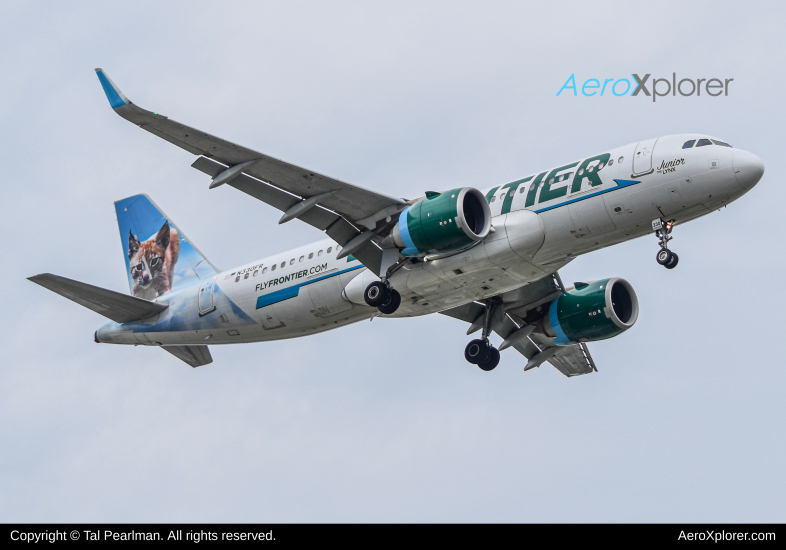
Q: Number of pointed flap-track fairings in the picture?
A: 6